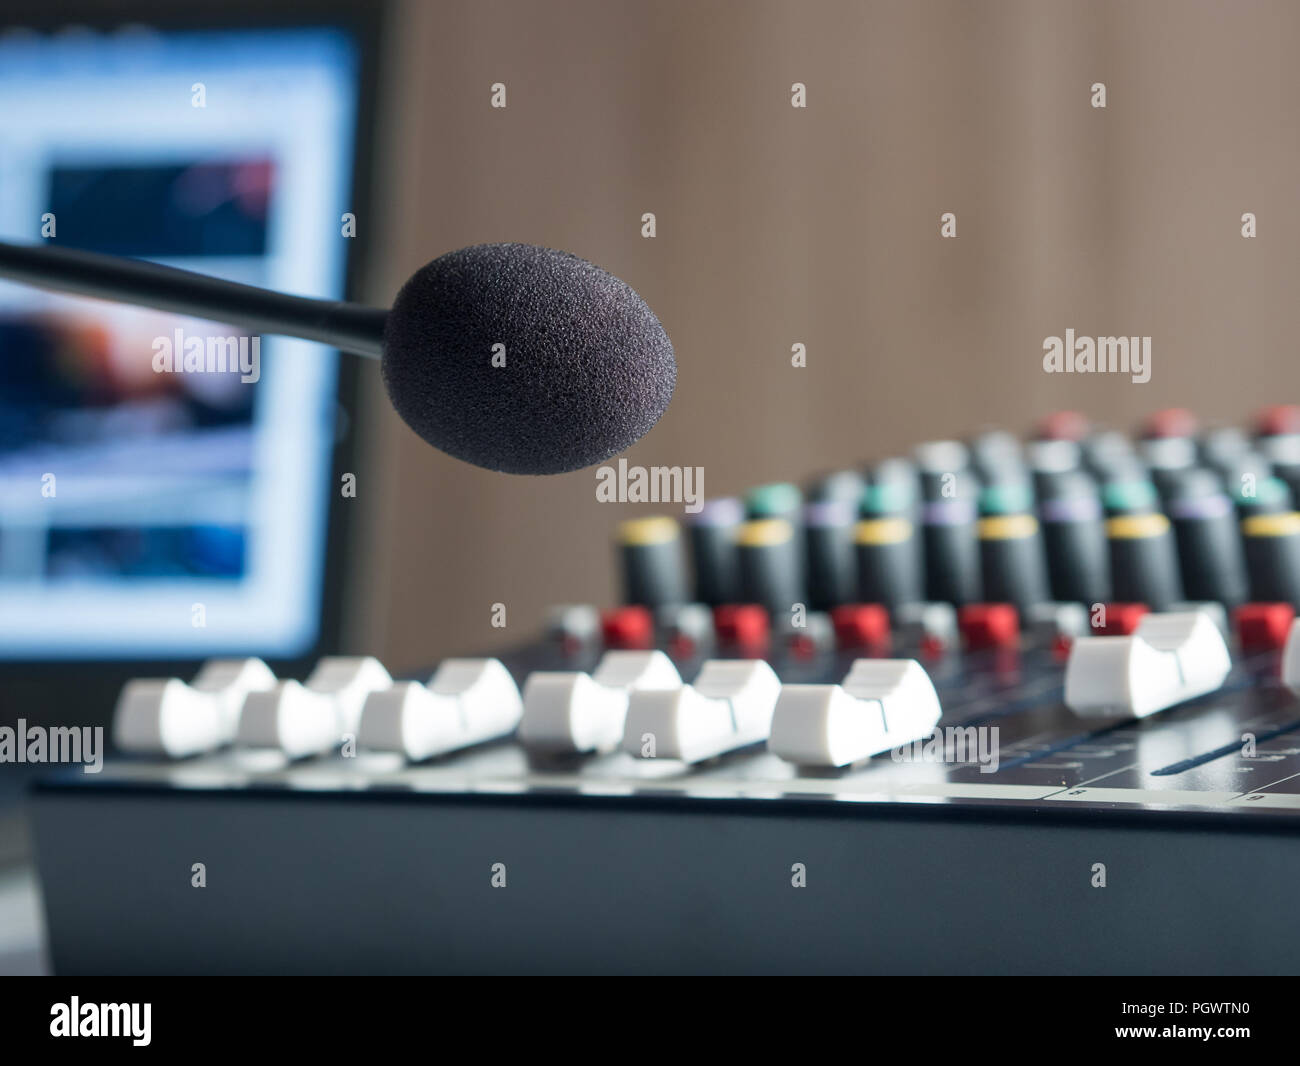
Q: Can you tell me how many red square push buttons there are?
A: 6